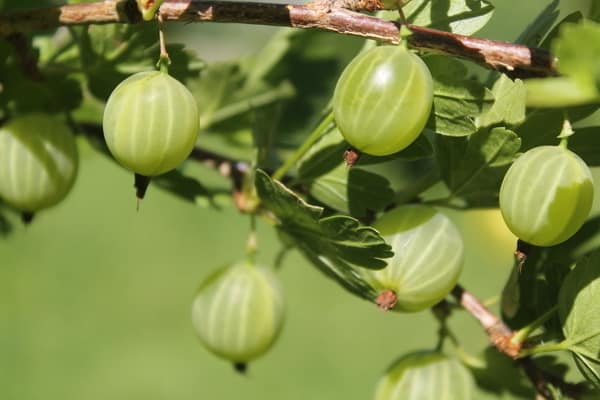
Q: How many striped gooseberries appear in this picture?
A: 7